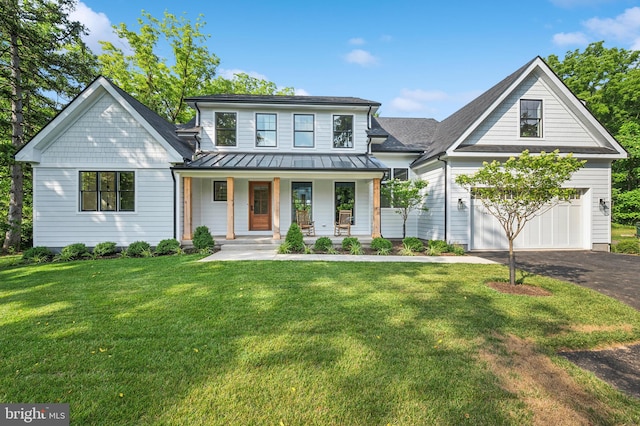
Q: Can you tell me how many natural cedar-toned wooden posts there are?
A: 4